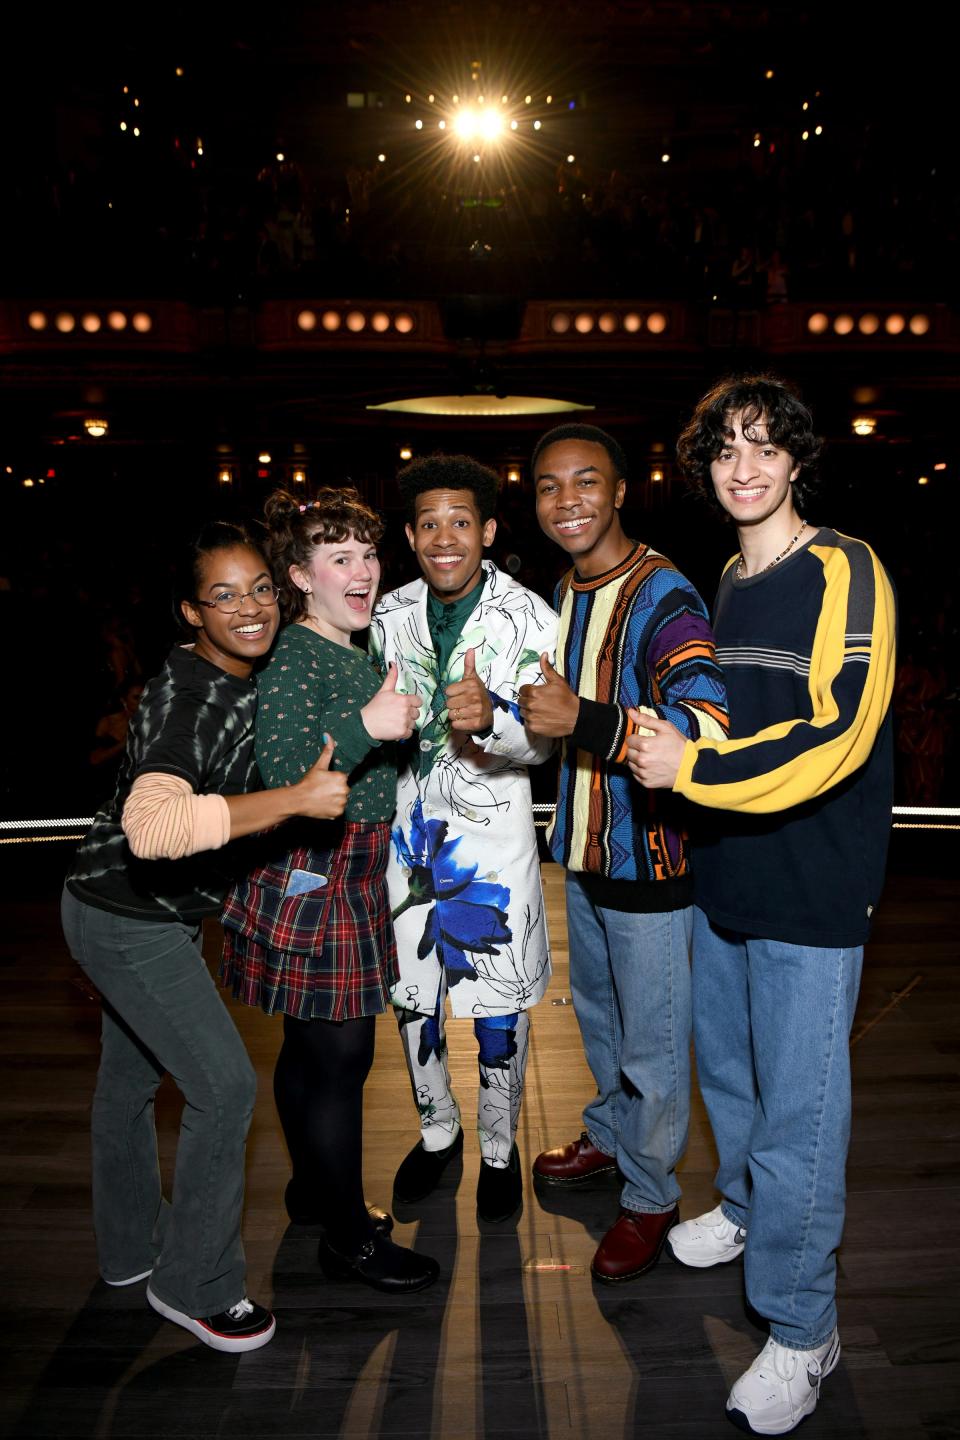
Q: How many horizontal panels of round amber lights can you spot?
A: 4